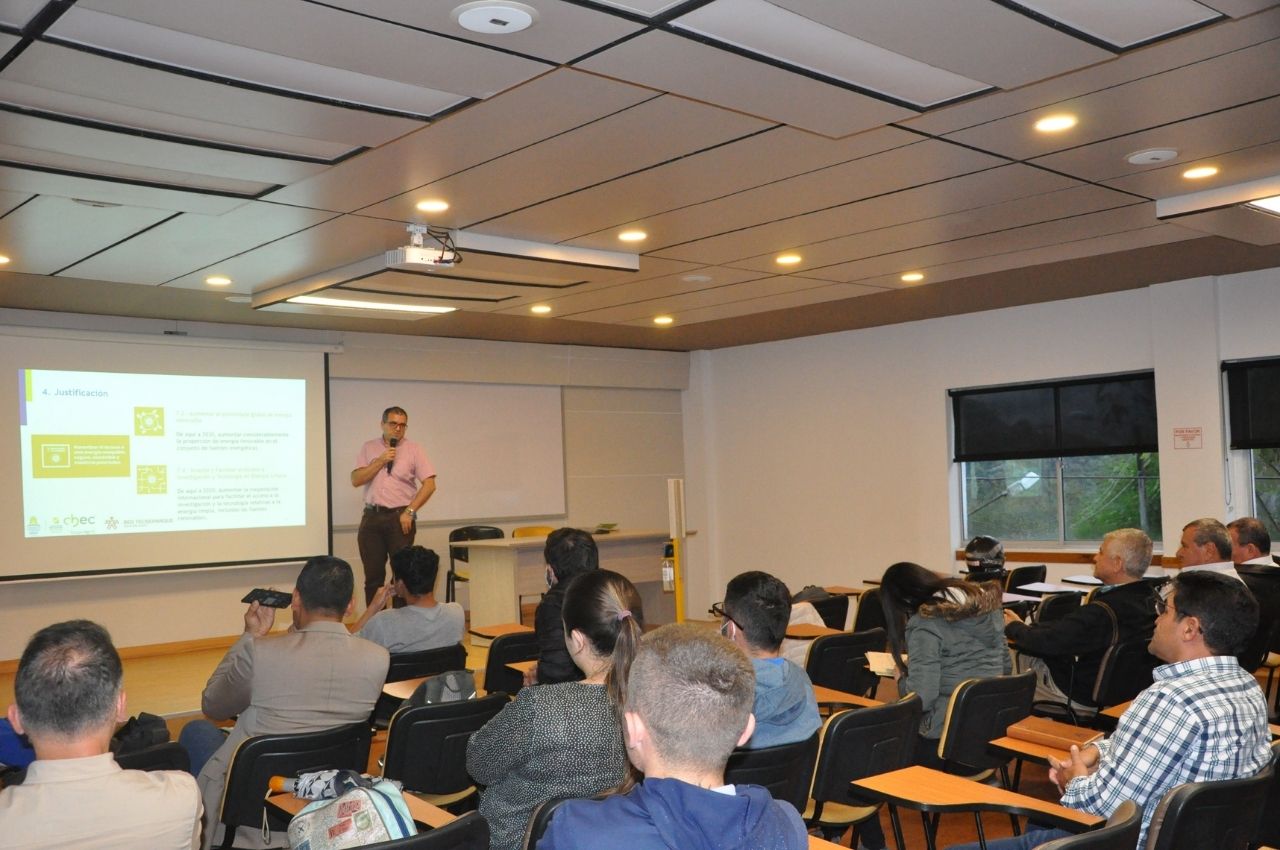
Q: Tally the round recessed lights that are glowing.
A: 10